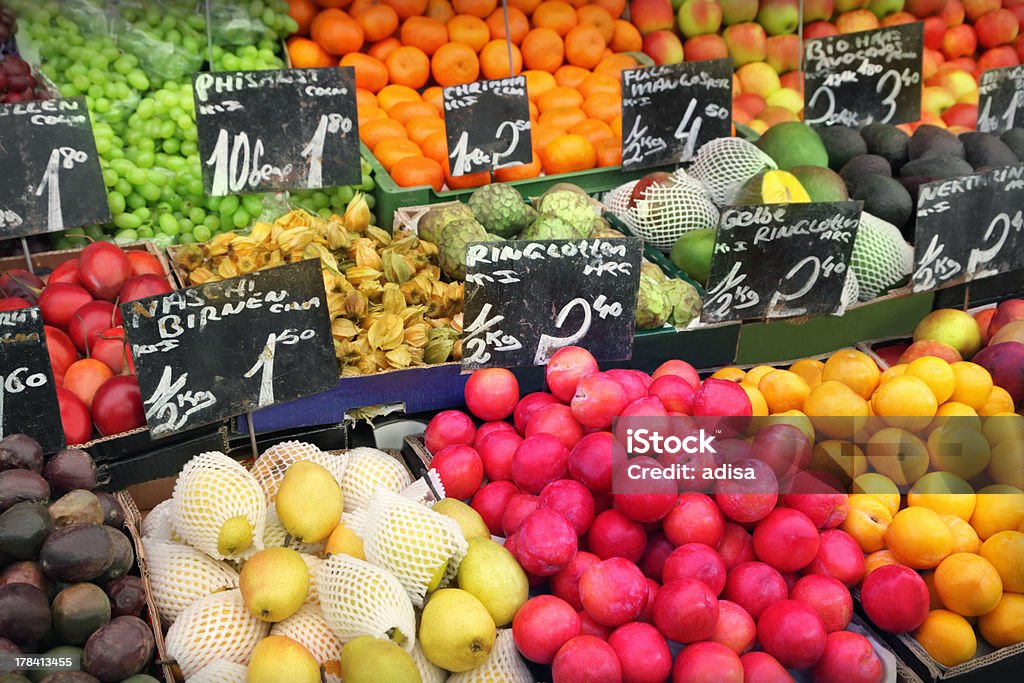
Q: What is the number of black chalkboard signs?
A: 11